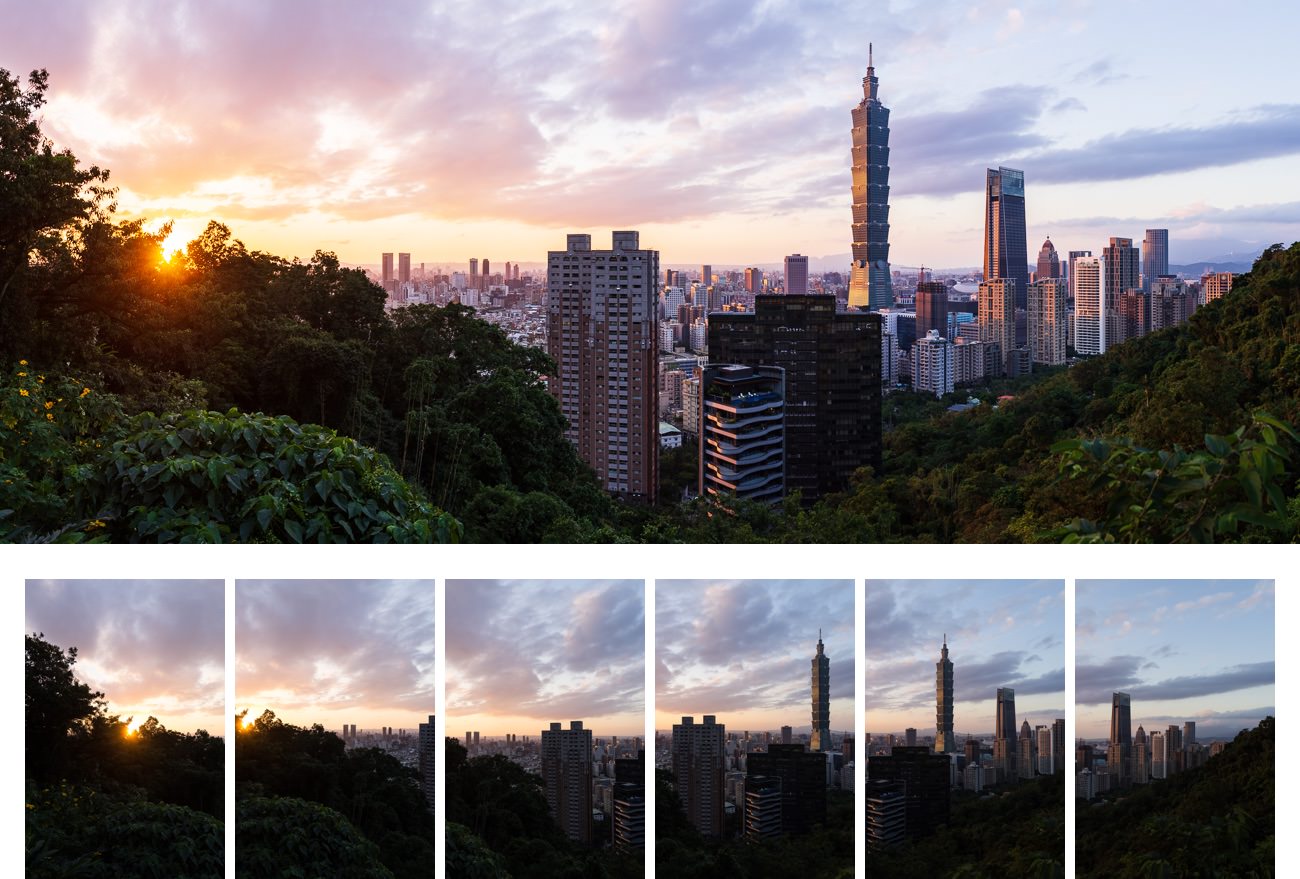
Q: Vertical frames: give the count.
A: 6